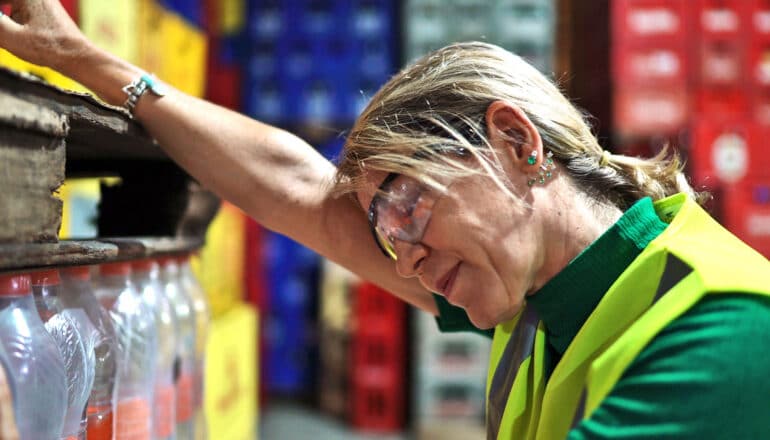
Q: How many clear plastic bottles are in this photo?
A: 7